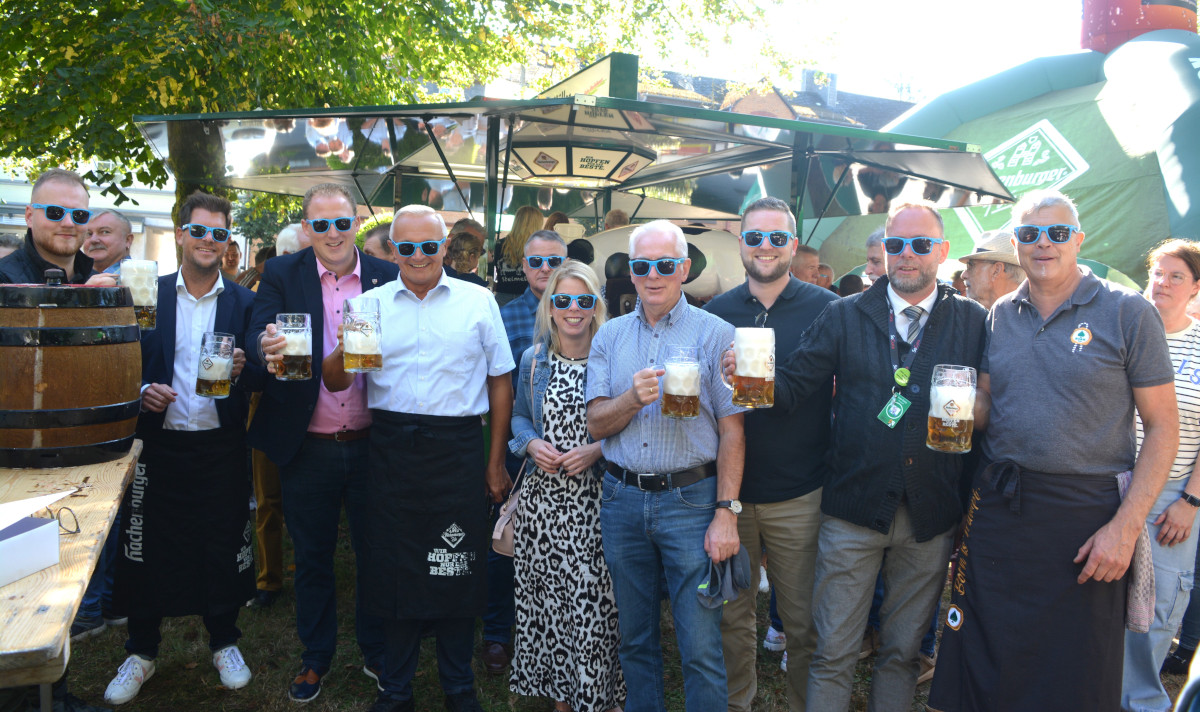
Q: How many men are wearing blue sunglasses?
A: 9